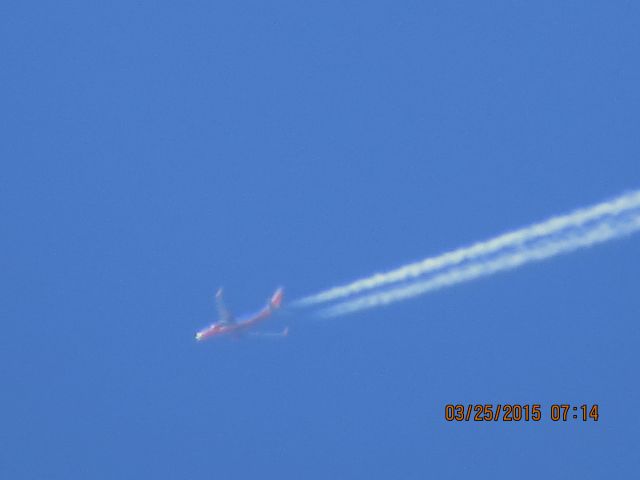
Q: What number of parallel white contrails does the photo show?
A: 2